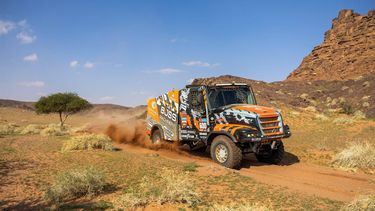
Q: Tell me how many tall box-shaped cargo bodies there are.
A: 1